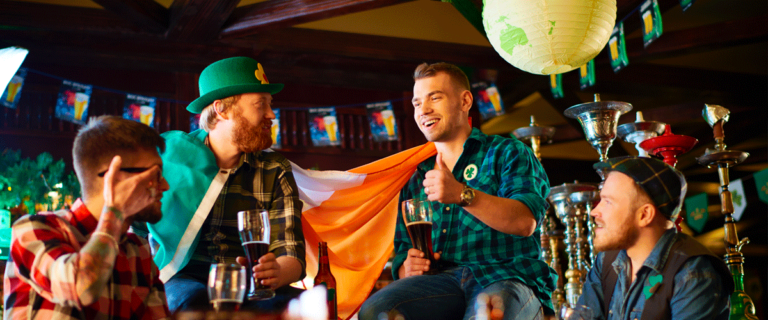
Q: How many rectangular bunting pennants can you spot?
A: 13